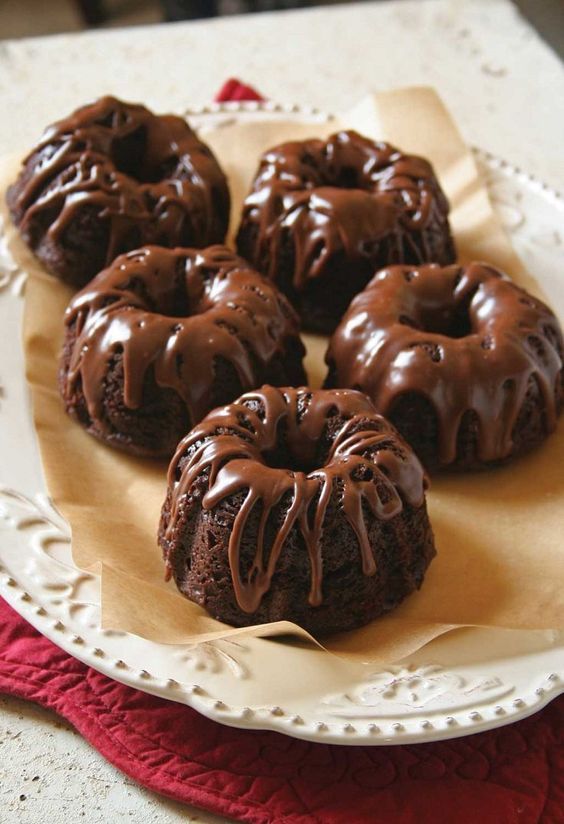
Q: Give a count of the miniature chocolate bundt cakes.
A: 5